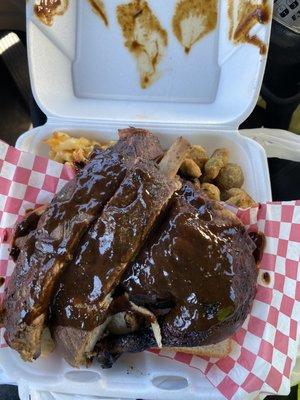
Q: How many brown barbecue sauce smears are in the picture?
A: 5